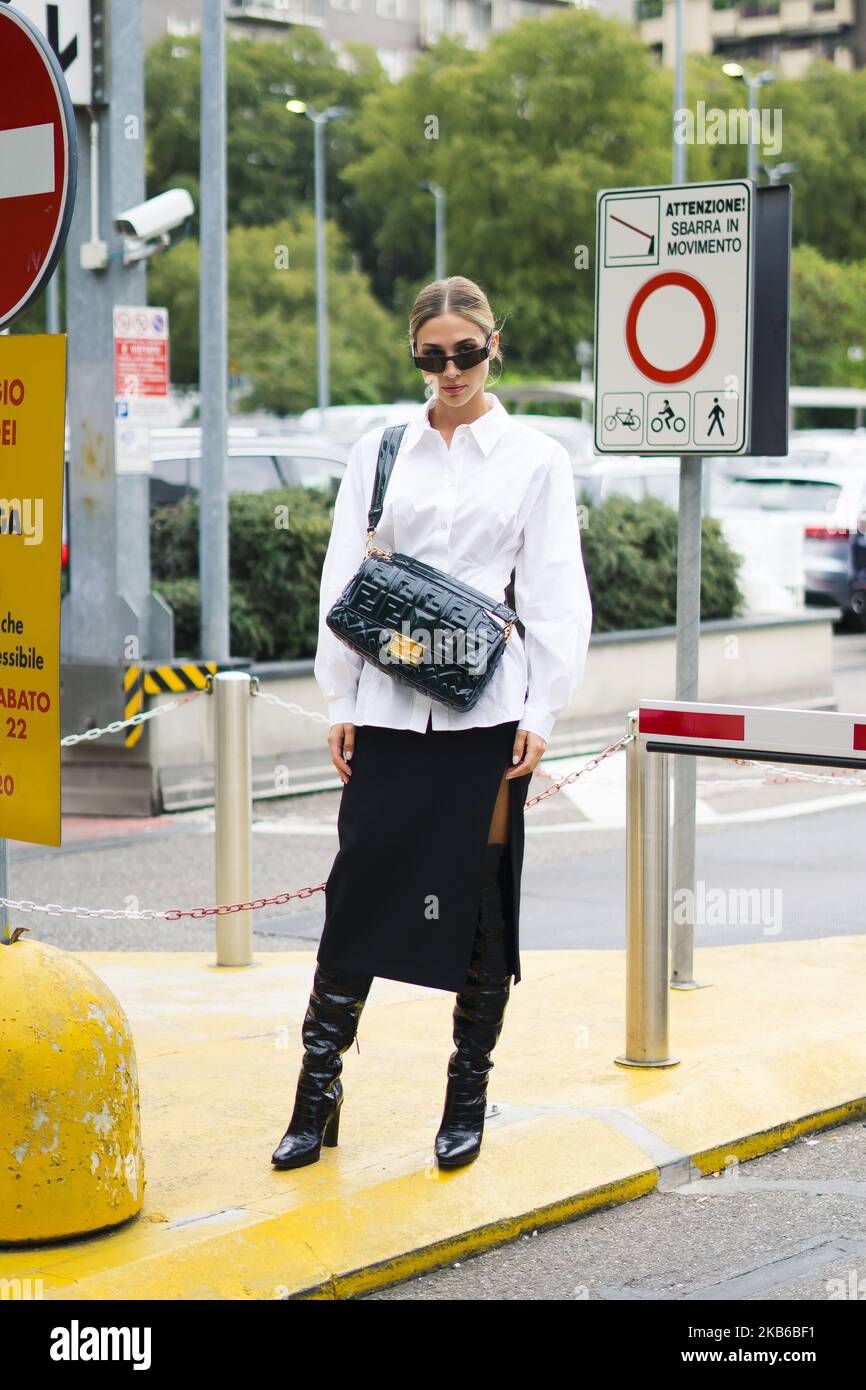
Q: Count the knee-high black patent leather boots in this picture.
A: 2